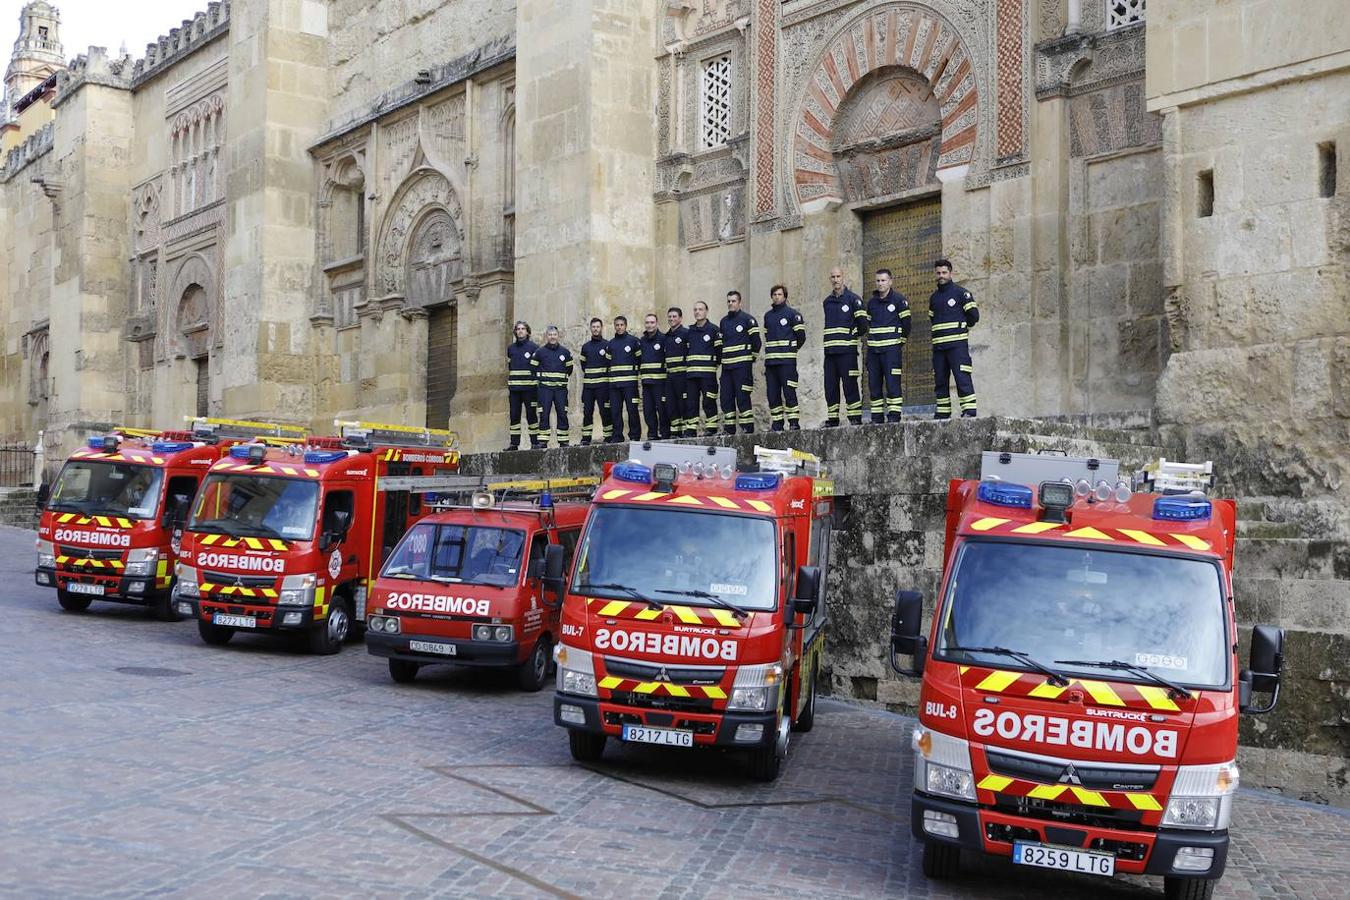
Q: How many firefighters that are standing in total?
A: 12